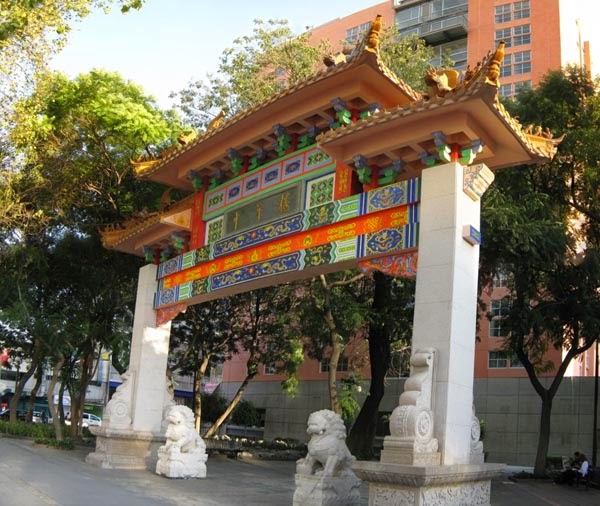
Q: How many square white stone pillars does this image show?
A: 2